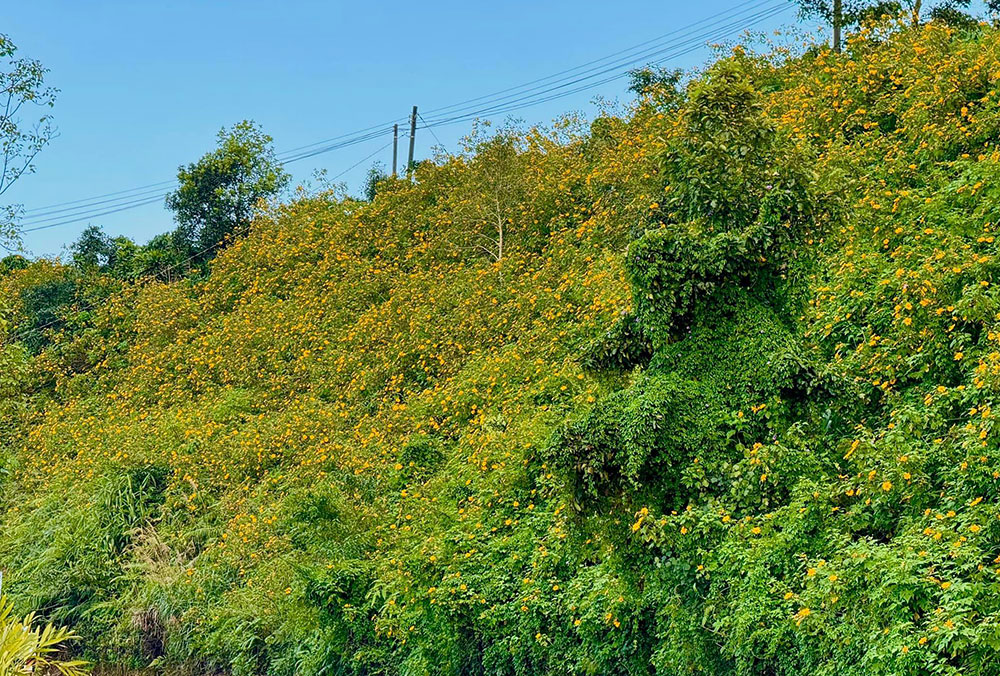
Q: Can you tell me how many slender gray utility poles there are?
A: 2